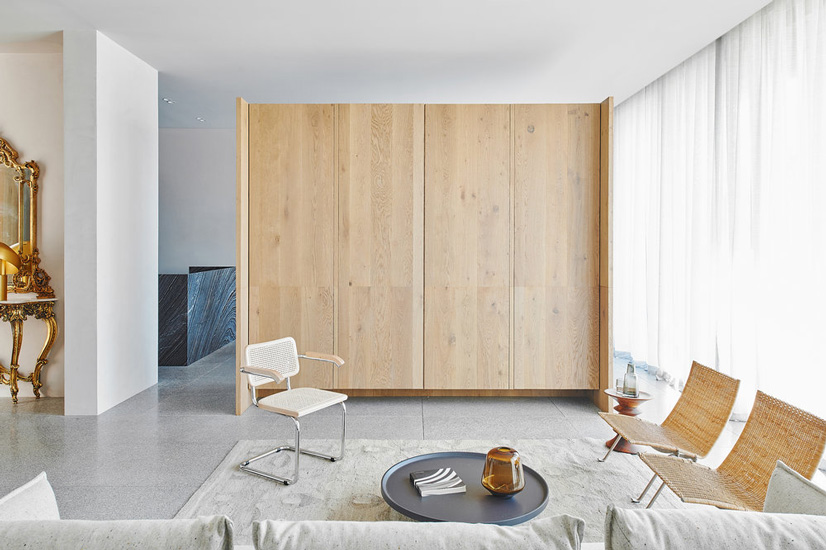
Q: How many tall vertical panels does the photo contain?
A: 4